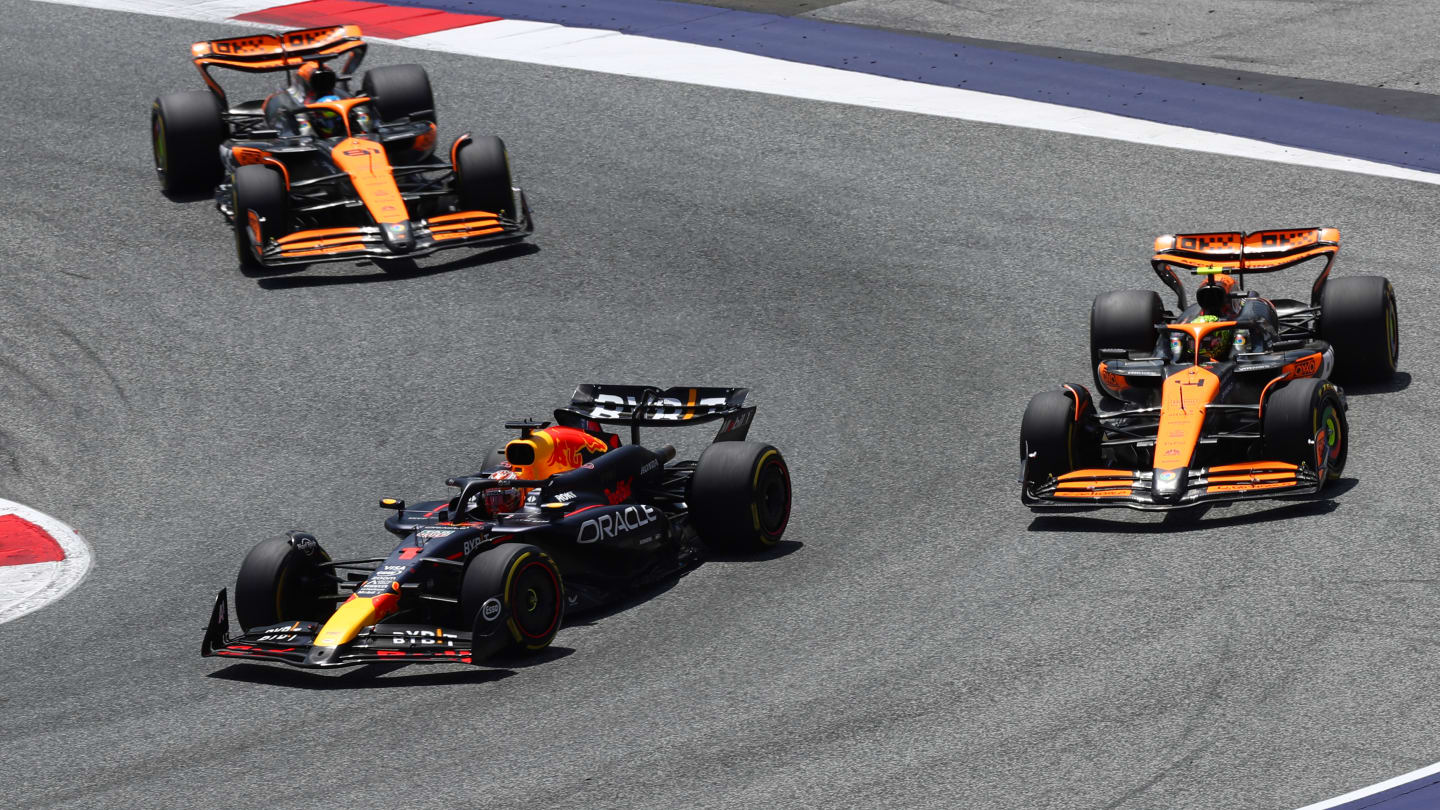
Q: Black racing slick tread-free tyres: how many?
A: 12